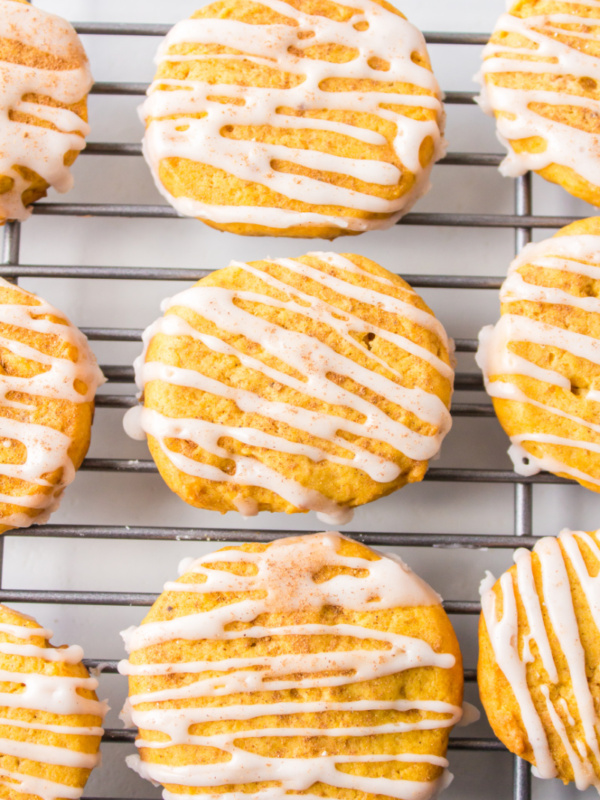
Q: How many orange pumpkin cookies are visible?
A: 9